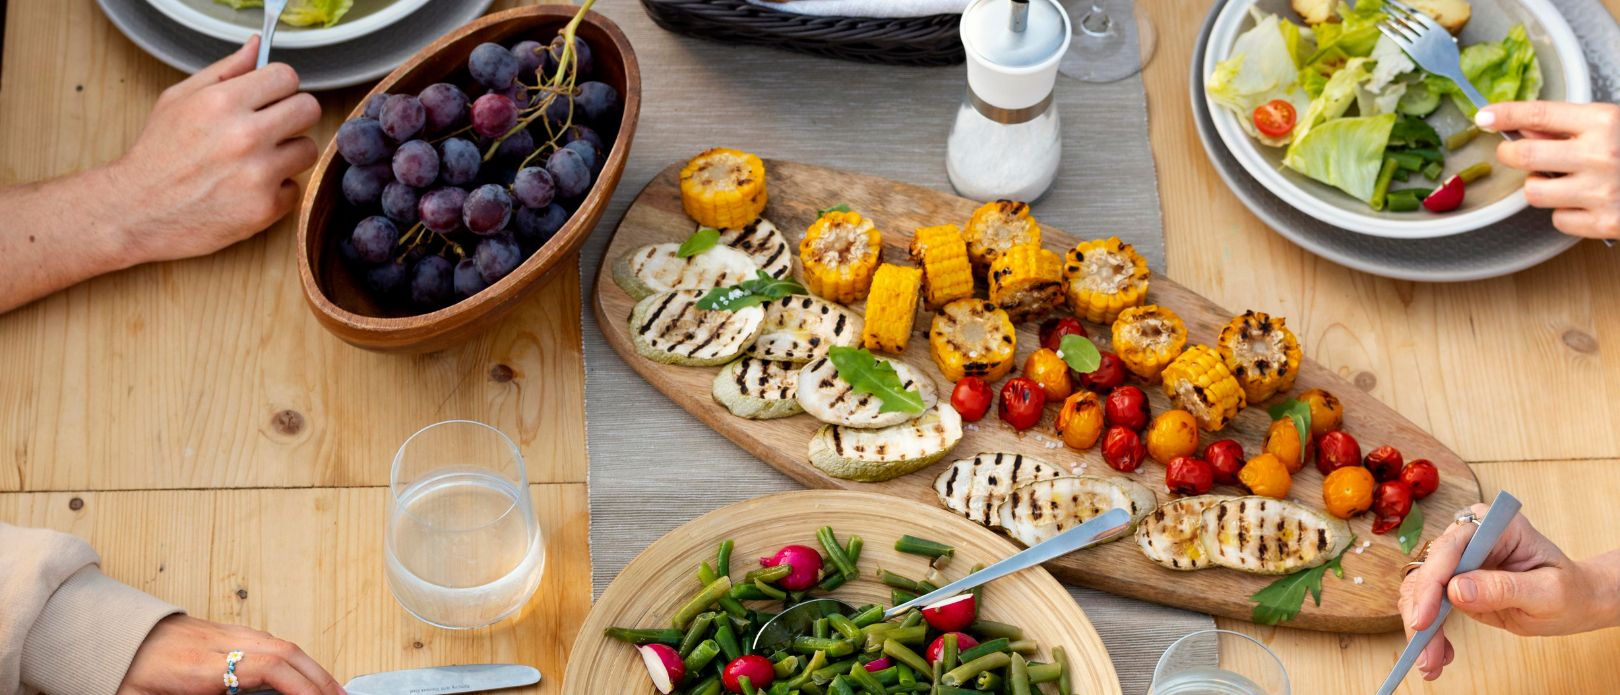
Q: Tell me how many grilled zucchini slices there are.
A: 11